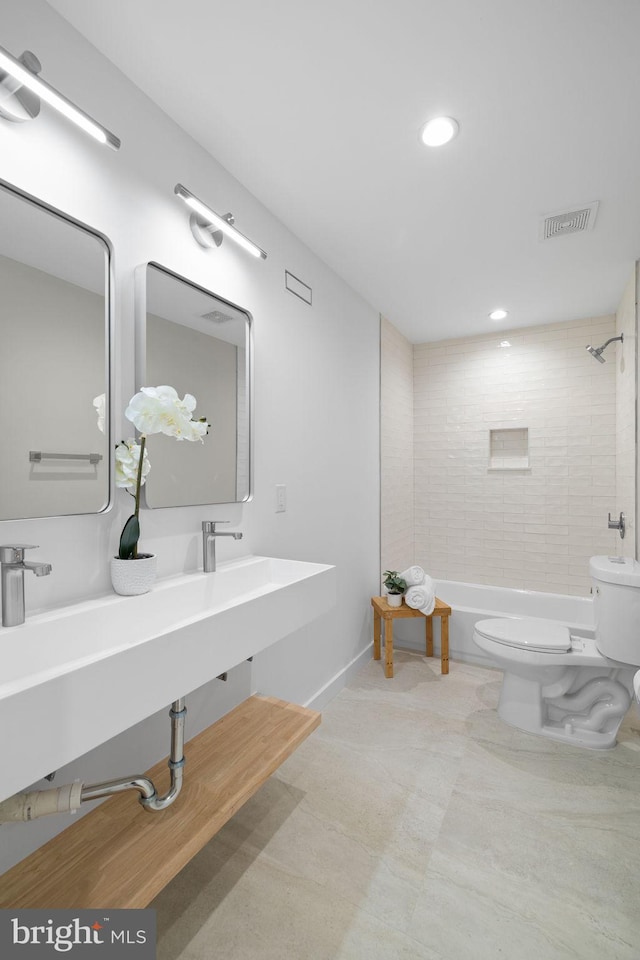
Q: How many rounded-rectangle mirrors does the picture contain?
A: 2